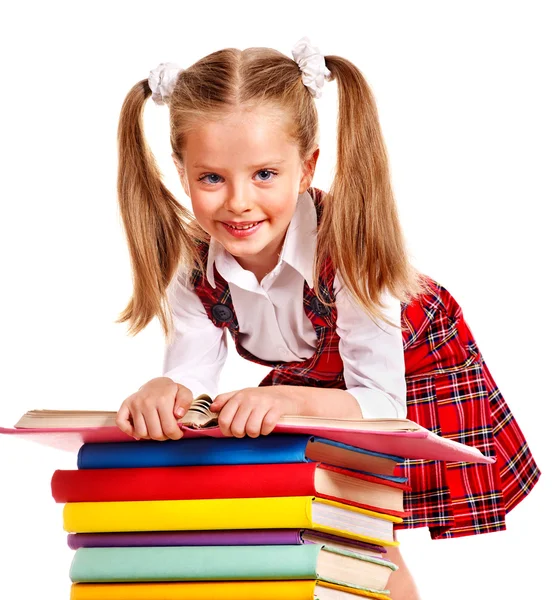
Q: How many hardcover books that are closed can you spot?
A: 6